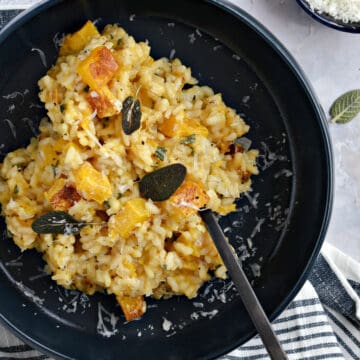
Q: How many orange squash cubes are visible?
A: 9